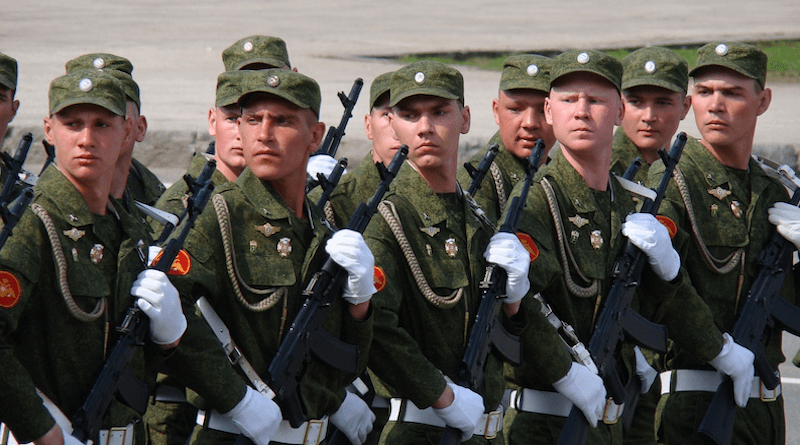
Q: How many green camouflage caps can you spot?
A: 13